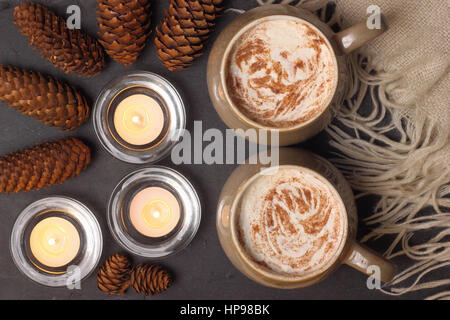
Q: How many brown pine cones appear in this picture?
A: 7